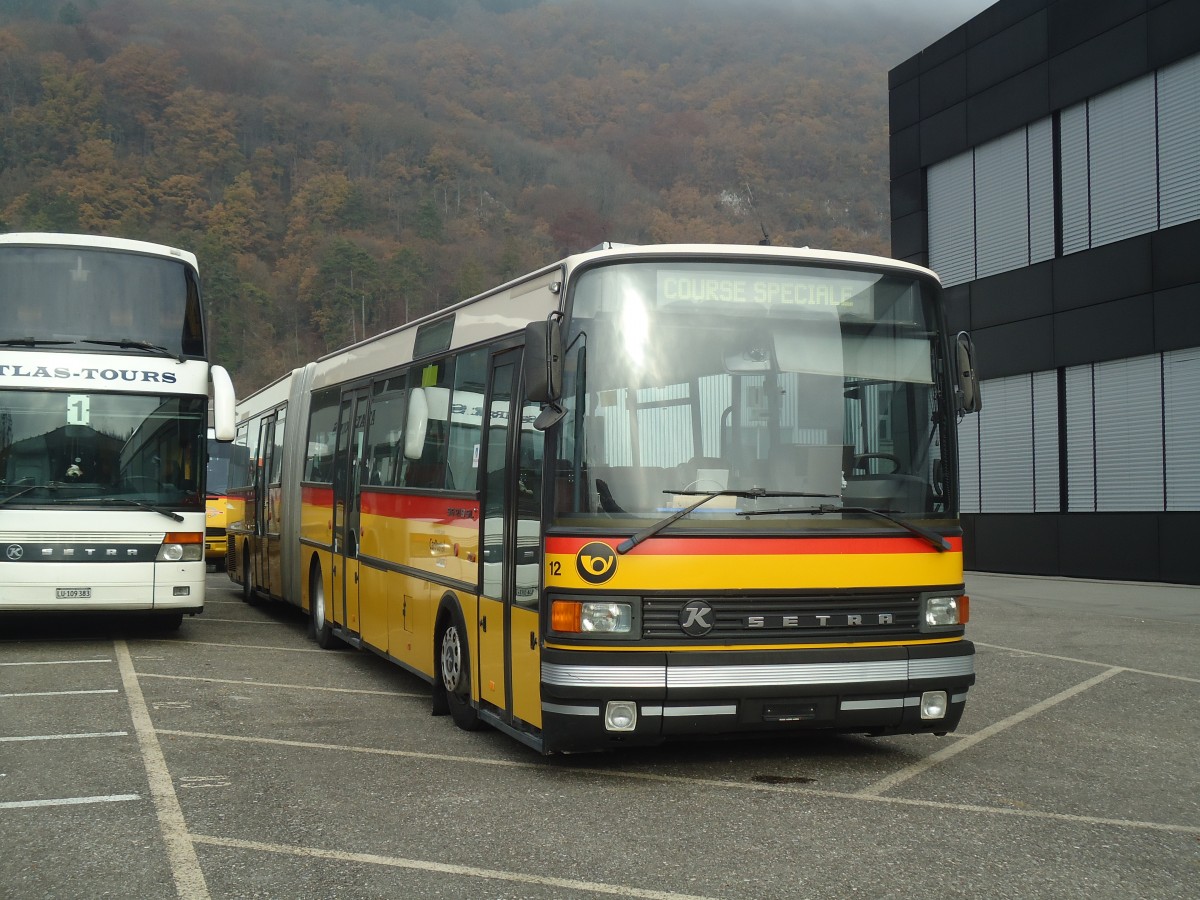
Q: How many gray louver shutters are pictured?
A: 12